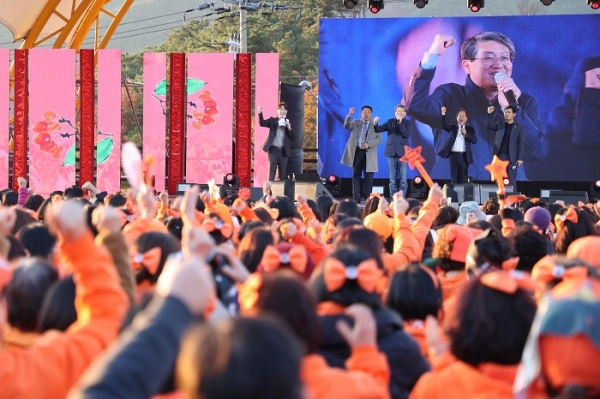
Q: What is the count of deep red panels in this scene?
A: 4